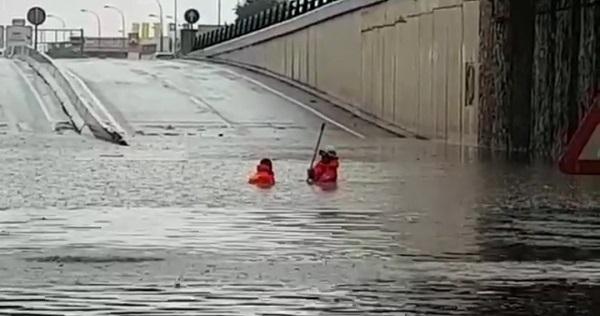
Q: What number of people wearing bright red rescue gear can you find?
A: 2